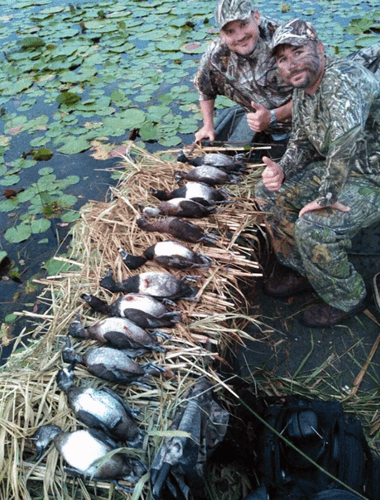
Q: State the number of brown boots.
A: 2